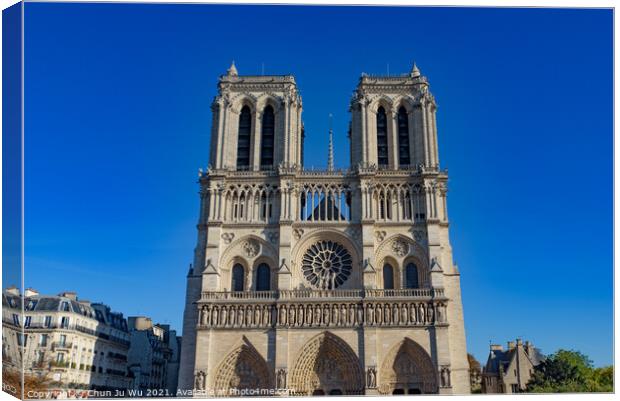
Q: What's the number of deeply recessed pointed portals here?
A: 3